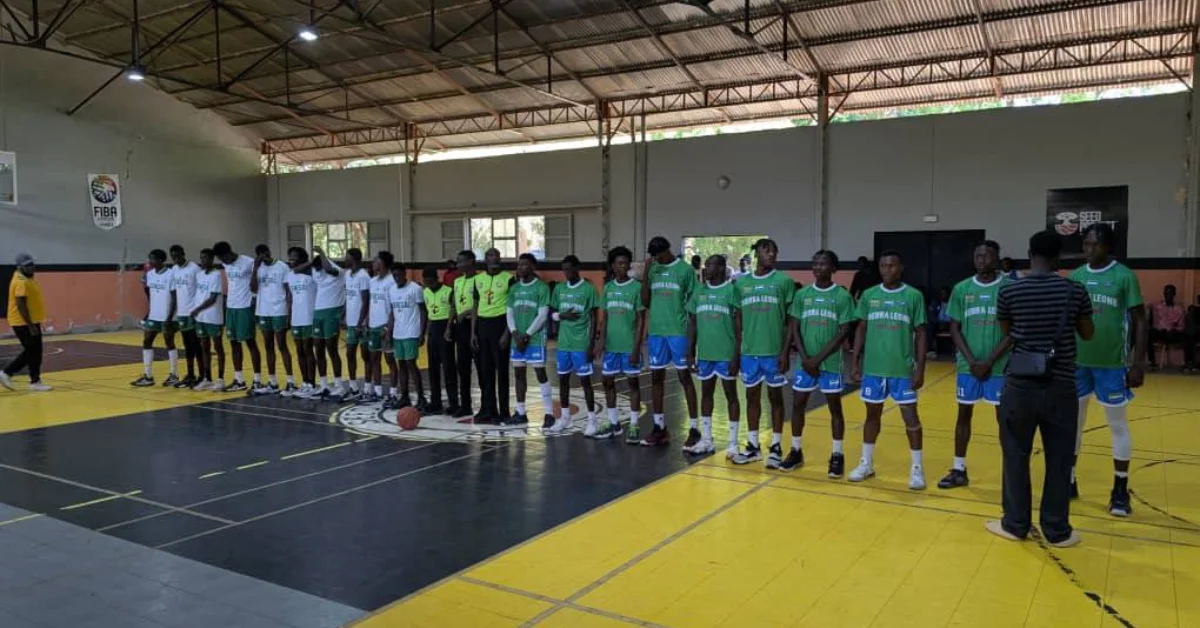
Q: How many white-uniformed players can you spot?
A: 10